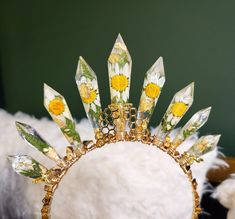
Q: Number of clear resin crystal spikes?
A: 9